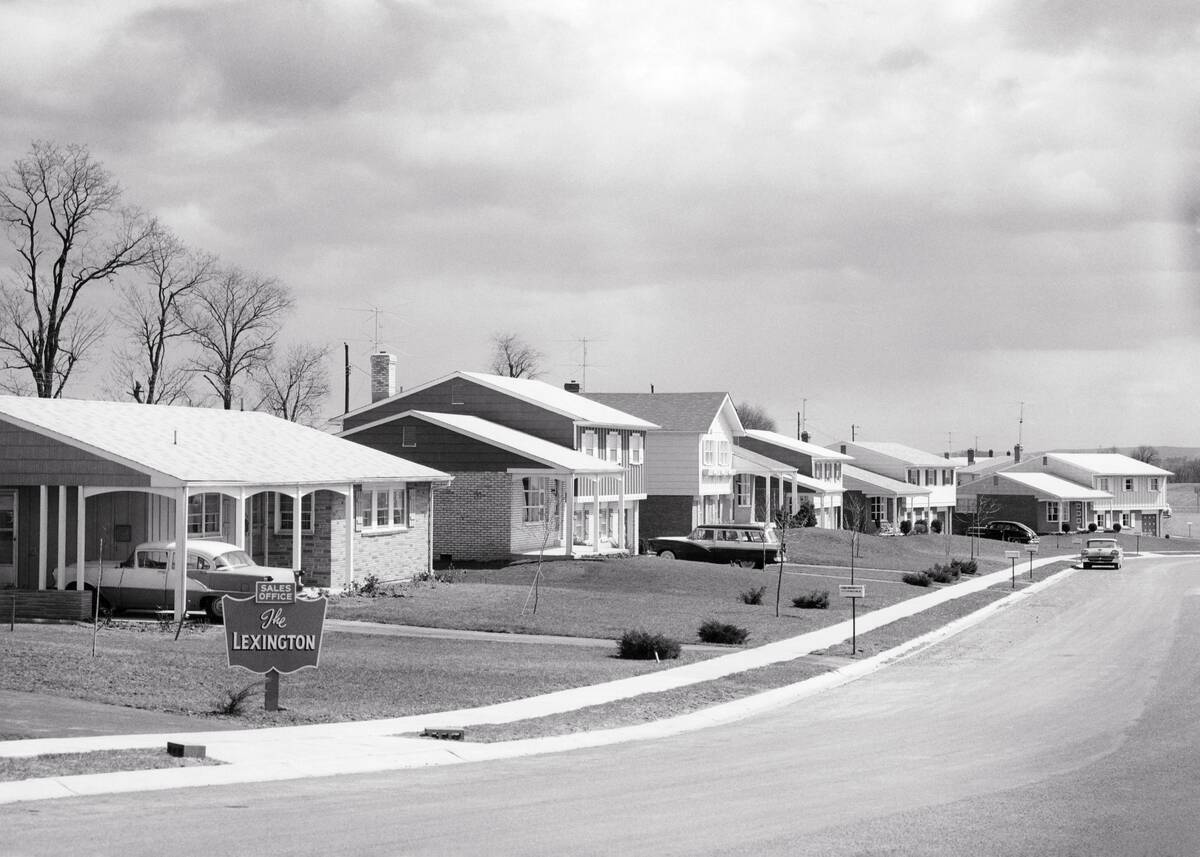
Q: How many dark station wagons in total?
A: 1